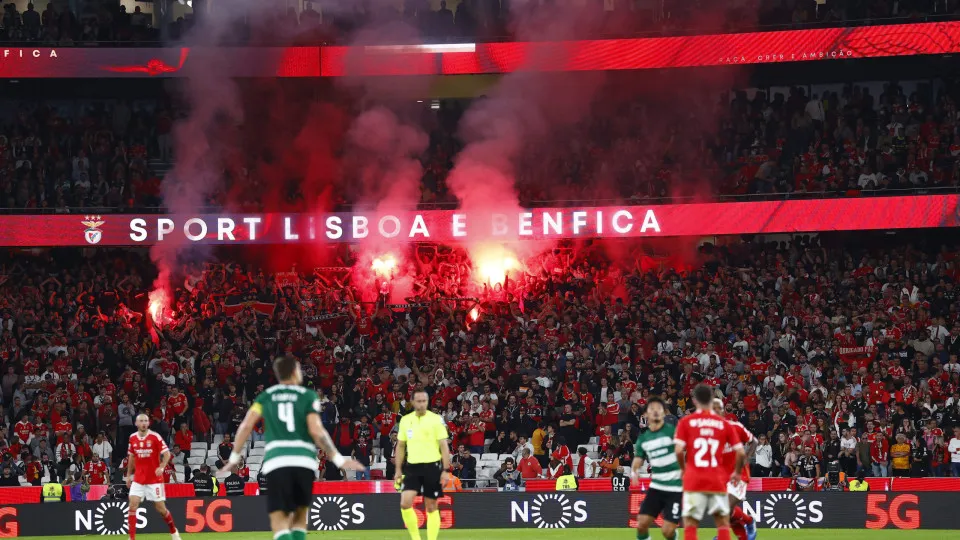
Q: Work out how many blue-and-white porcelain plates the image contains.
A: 0